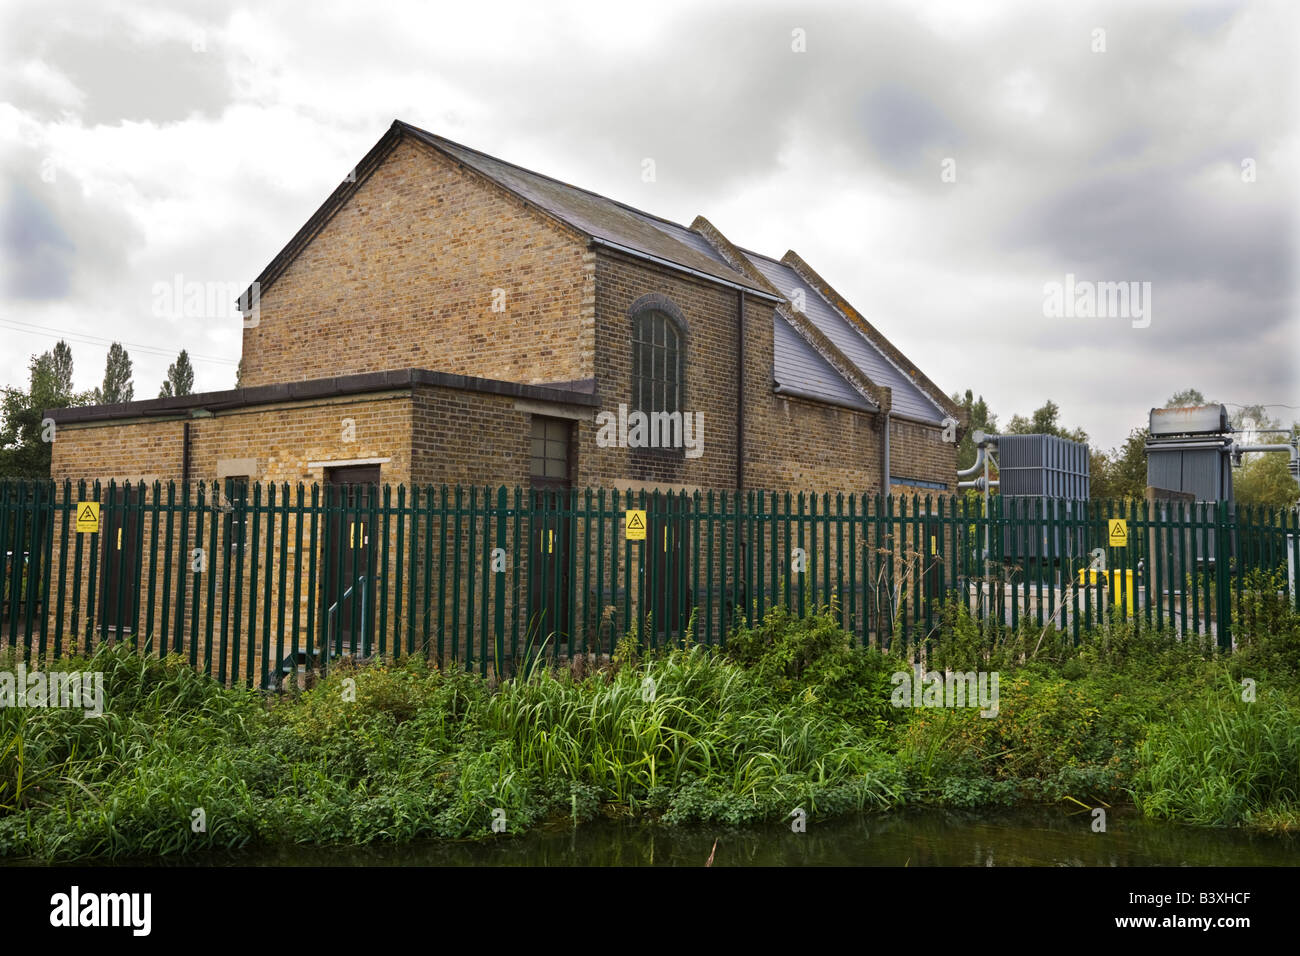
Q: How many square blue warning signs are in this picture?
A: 0